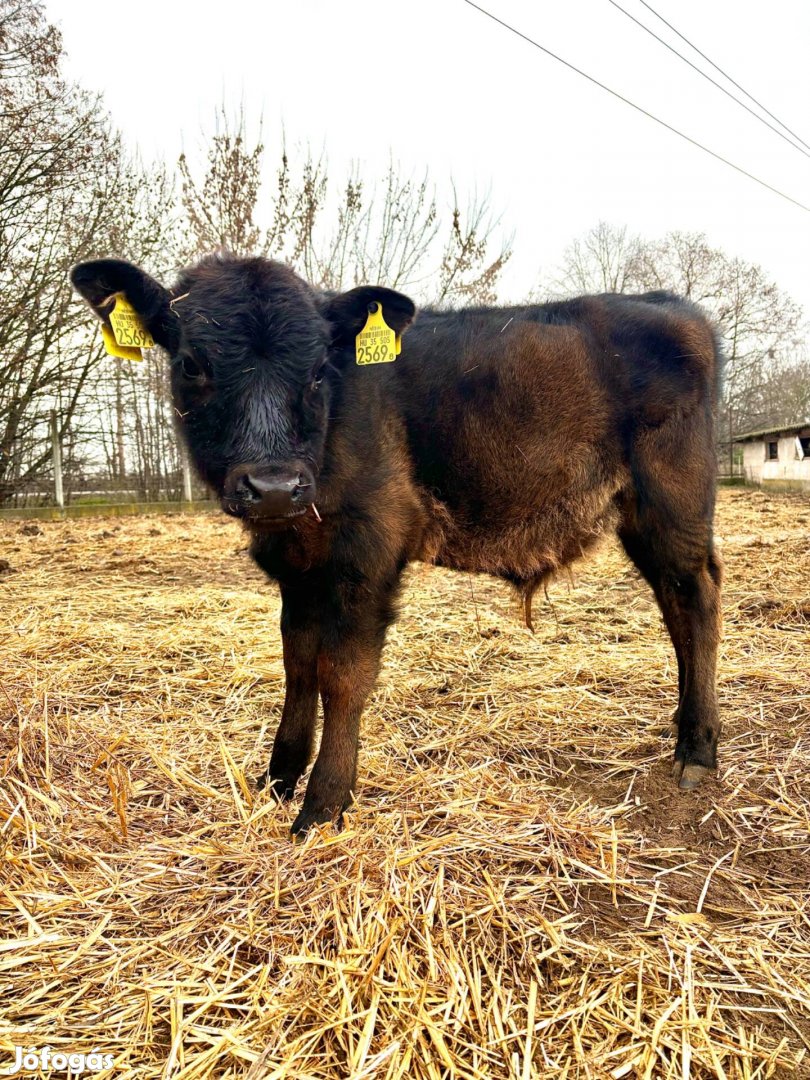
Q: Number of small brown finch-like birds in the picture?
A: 0